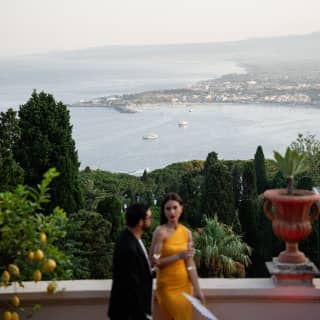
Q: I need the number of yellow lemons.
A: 11